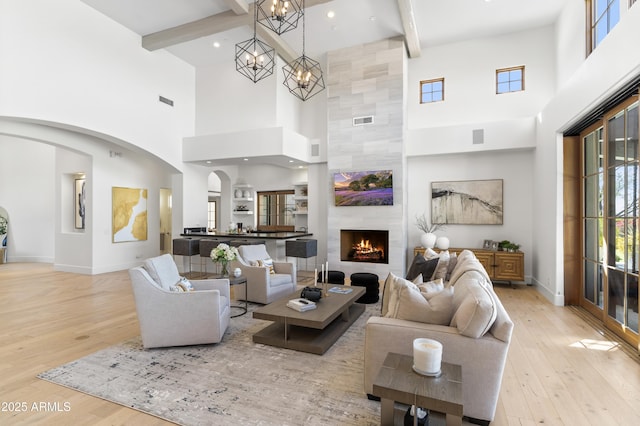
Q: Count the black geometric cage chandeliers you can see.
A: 3